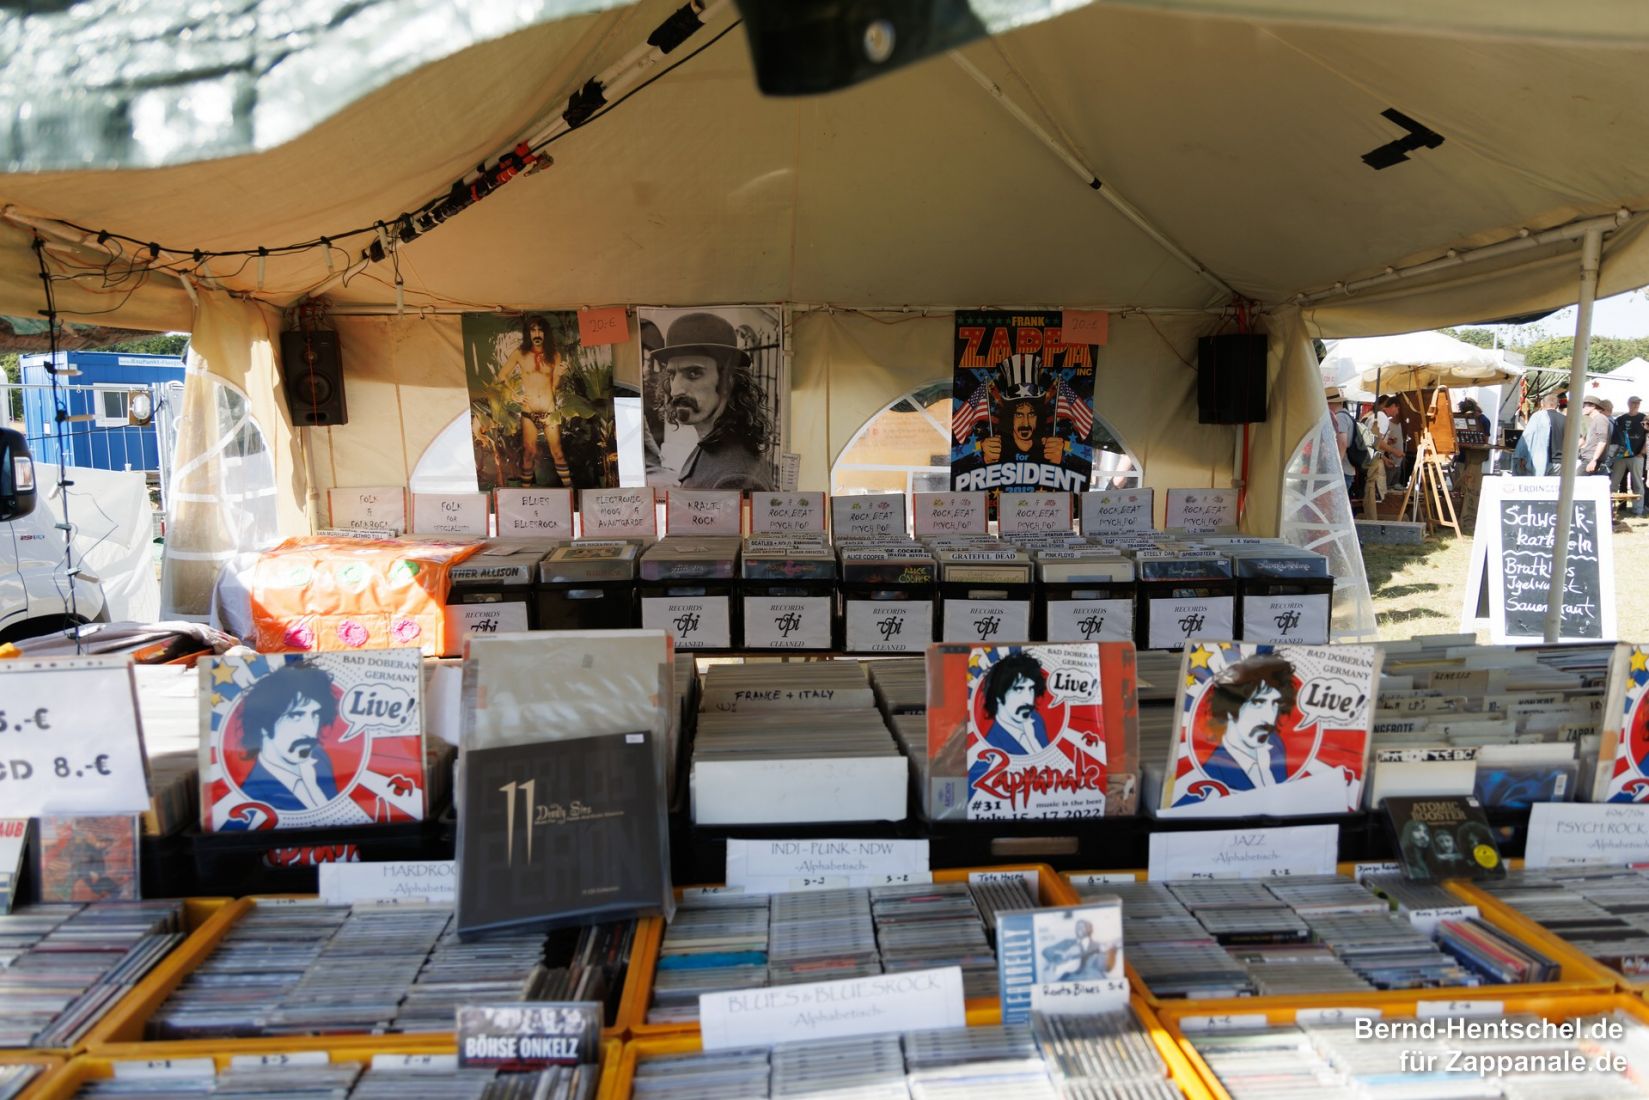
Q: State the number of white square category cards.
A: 11